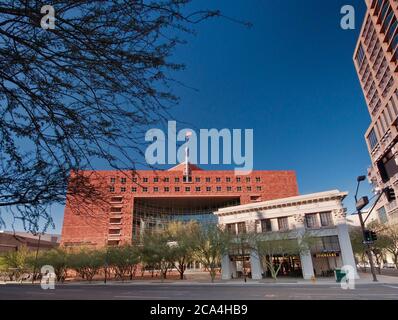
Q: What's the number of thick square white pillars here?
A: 4